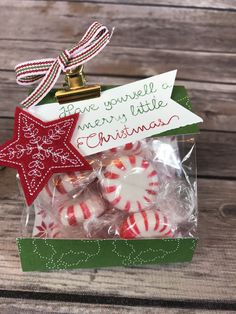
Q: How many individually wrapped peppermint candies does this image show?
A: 5